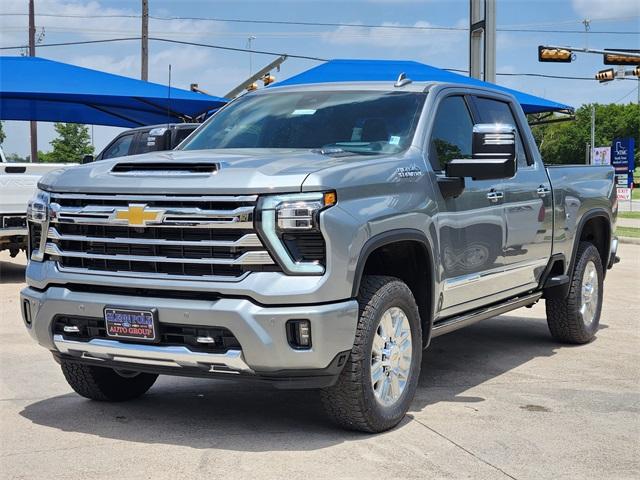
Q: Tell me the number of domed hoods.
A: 1